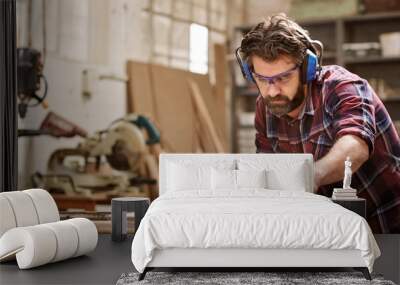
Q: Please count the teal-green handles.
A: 1